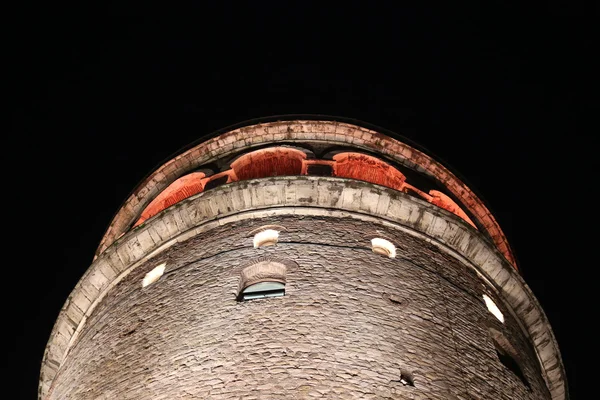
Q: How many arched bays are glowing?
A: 4